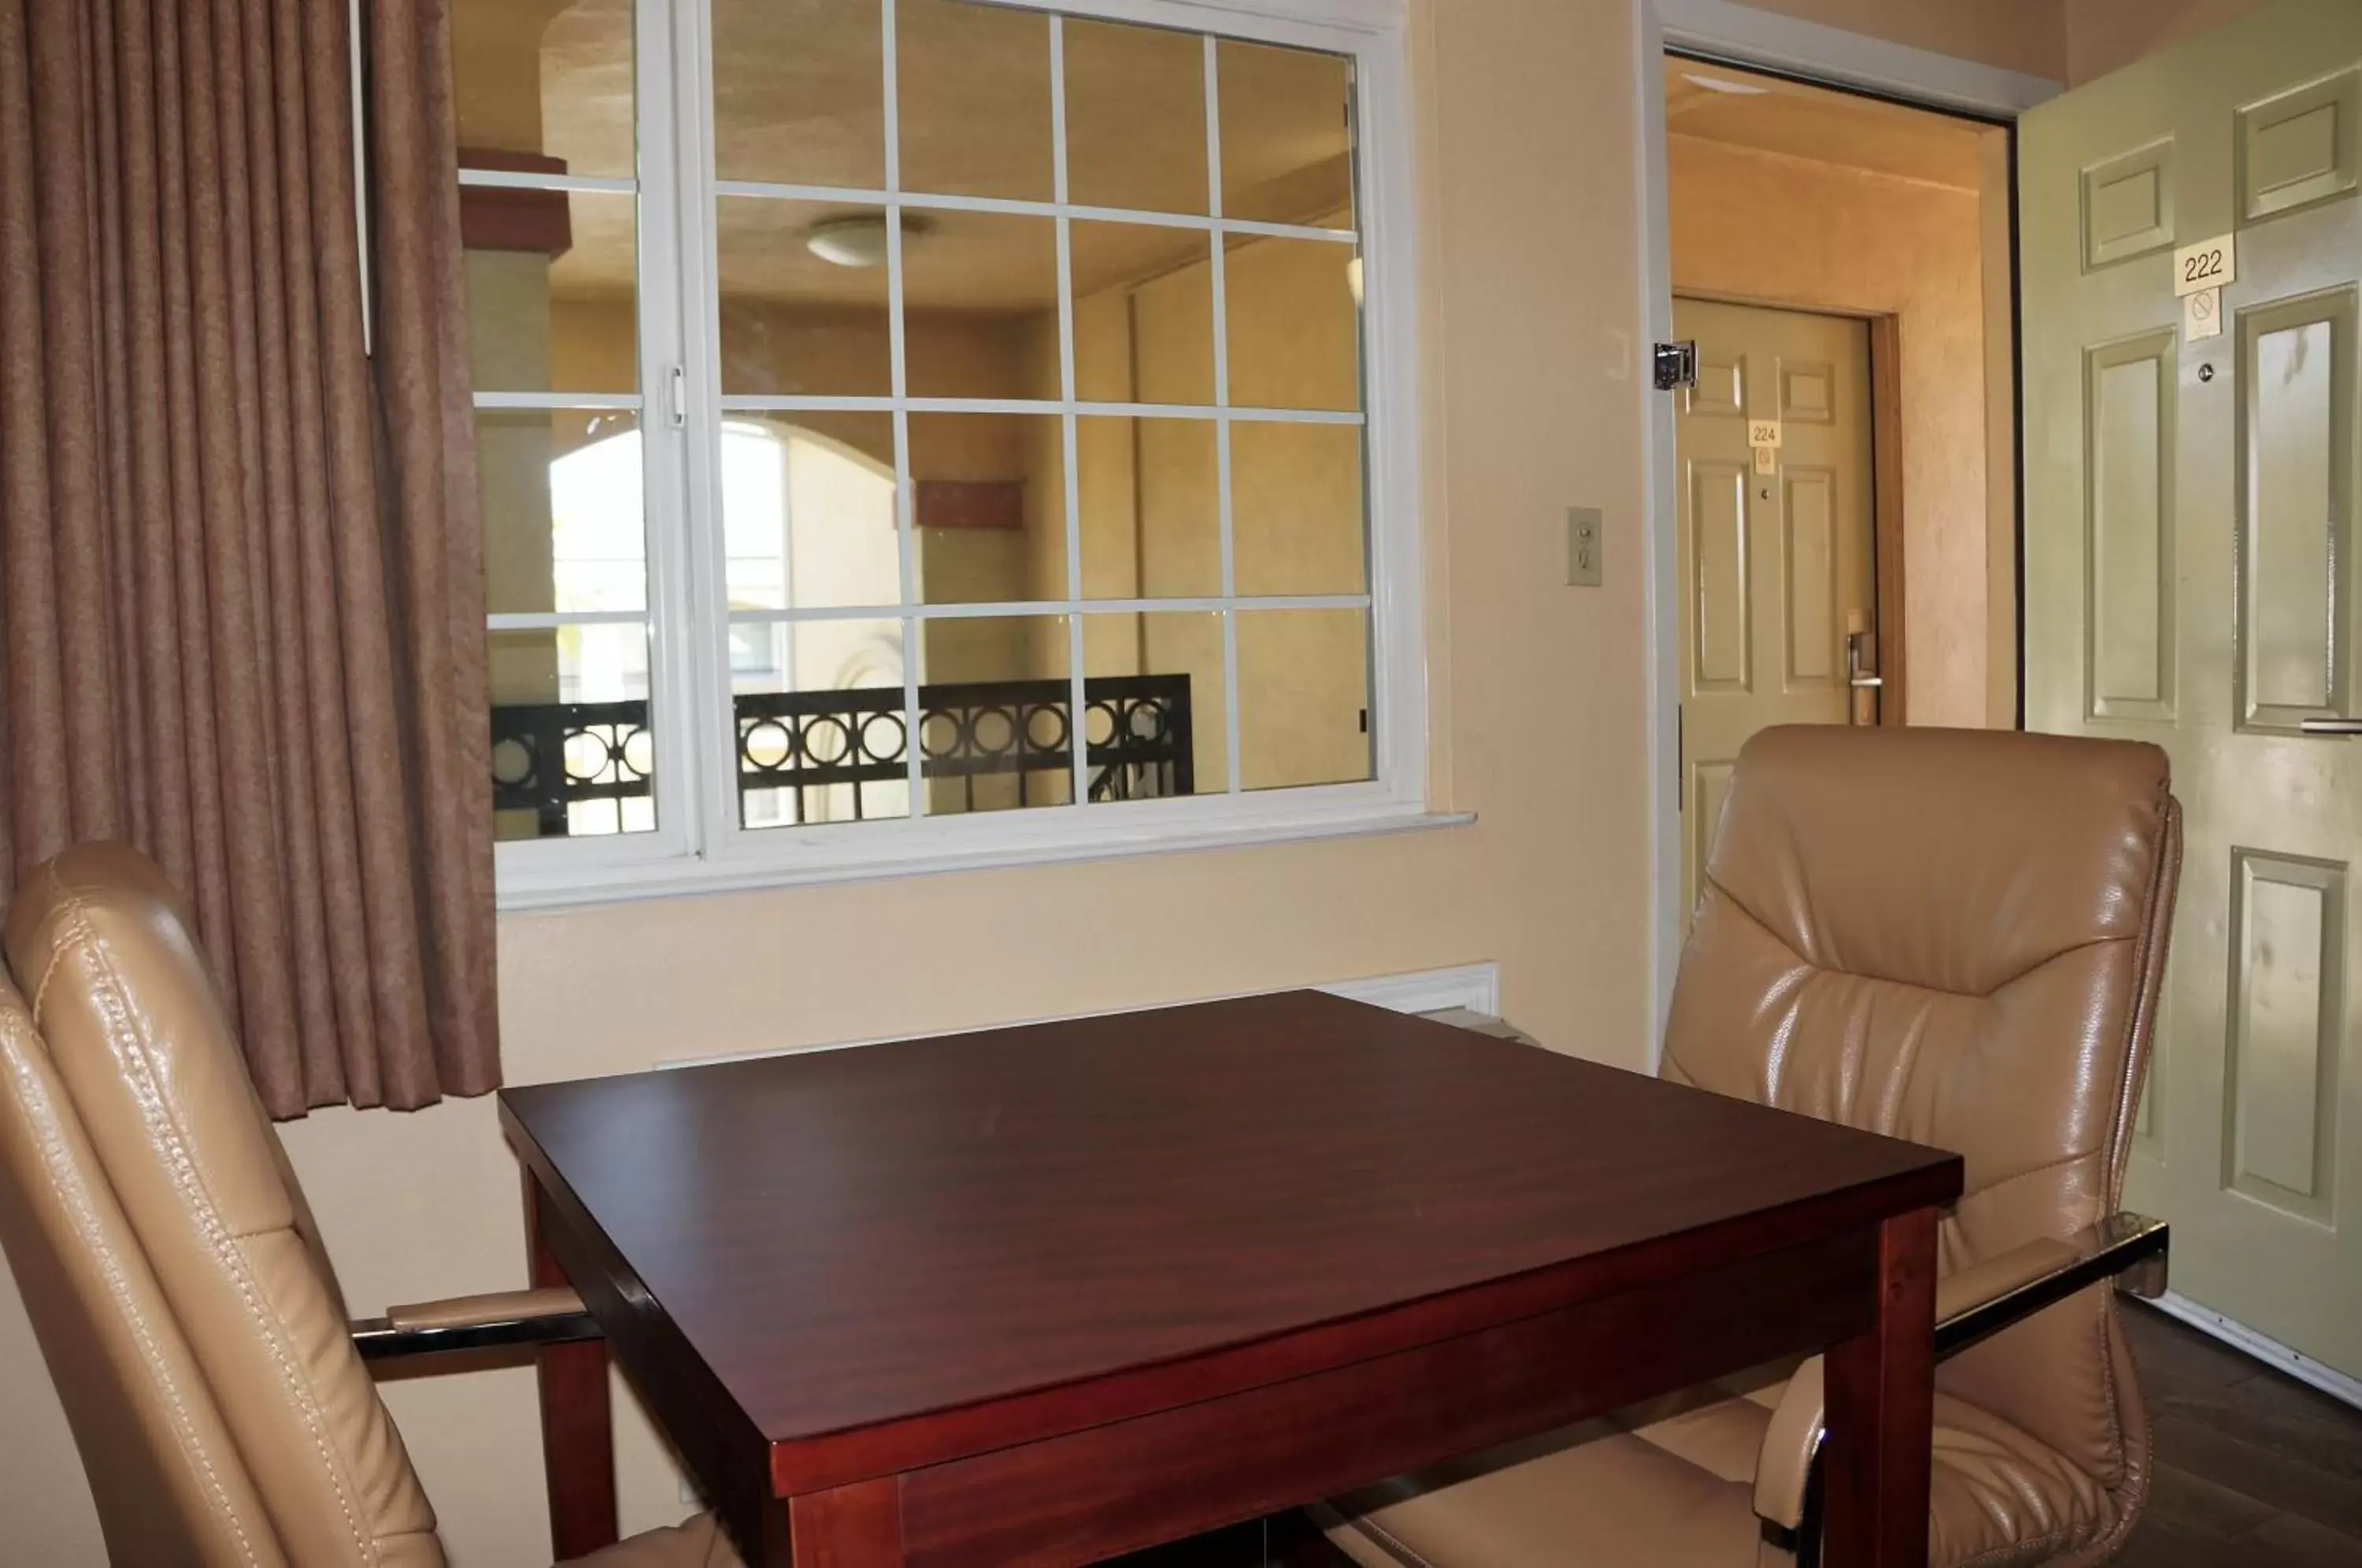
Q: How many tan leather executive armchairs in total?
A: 2